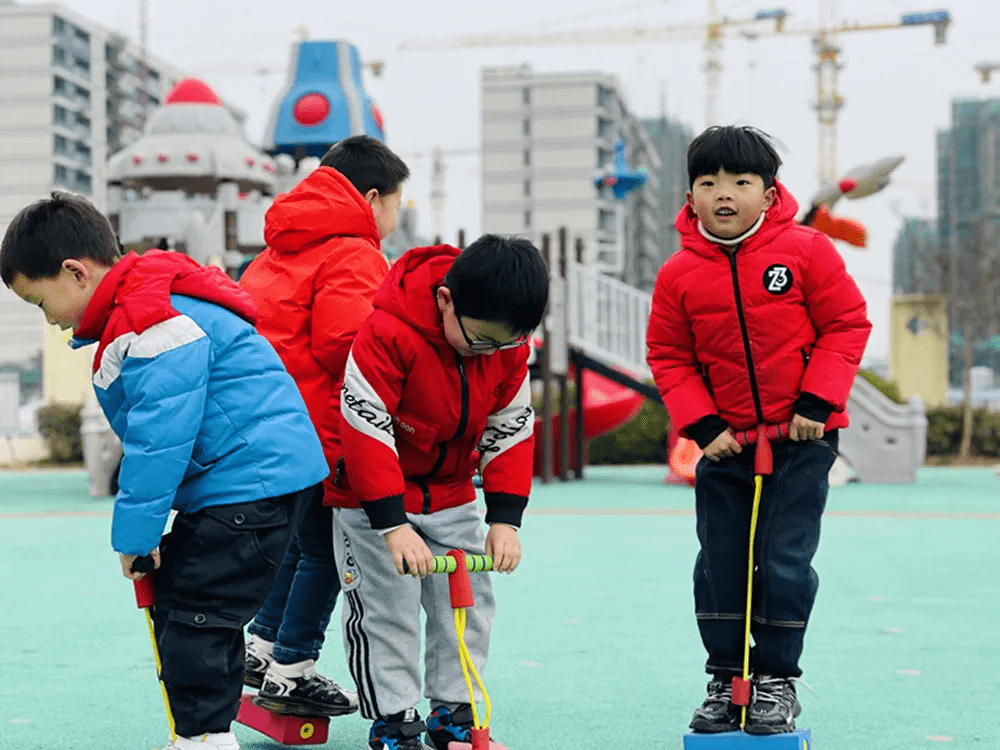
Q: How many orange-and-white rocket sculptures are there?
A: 1